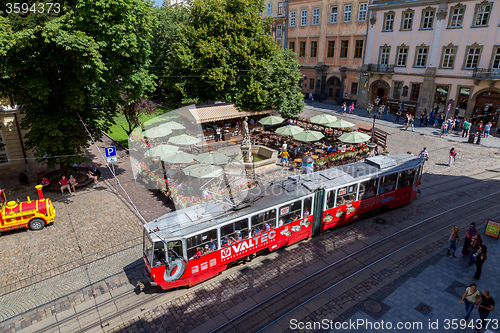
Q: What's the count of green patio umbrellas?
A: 13